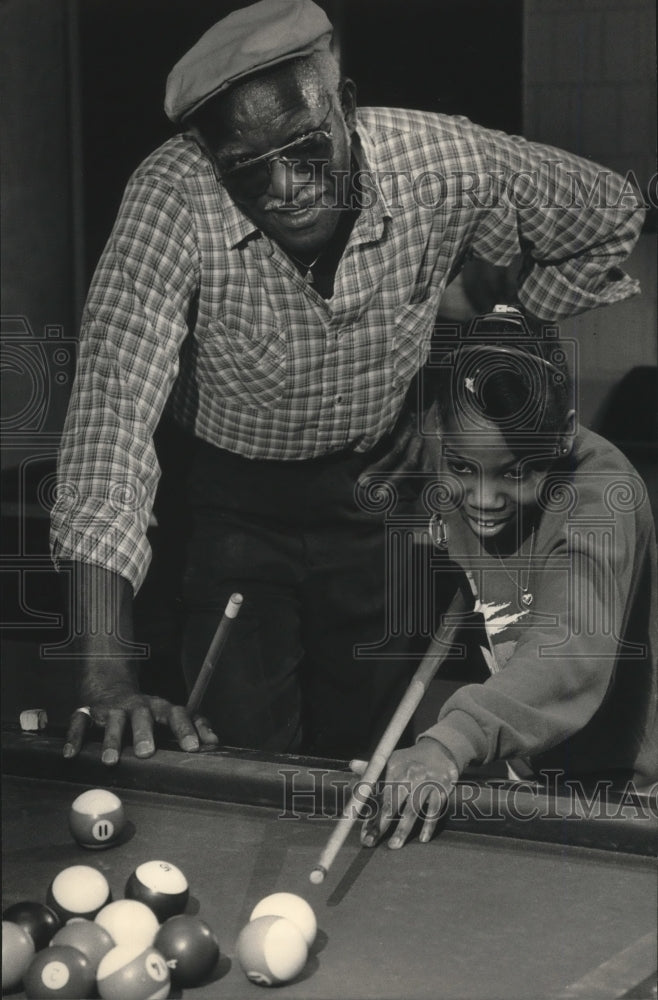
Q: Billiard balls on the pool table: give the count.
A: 12